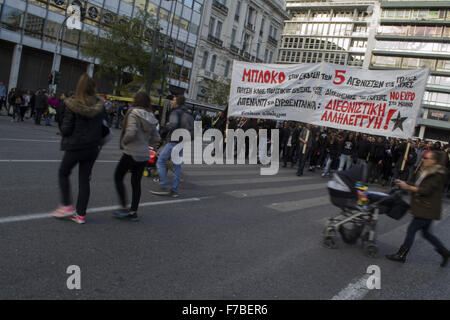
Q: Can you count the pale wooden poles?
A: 3